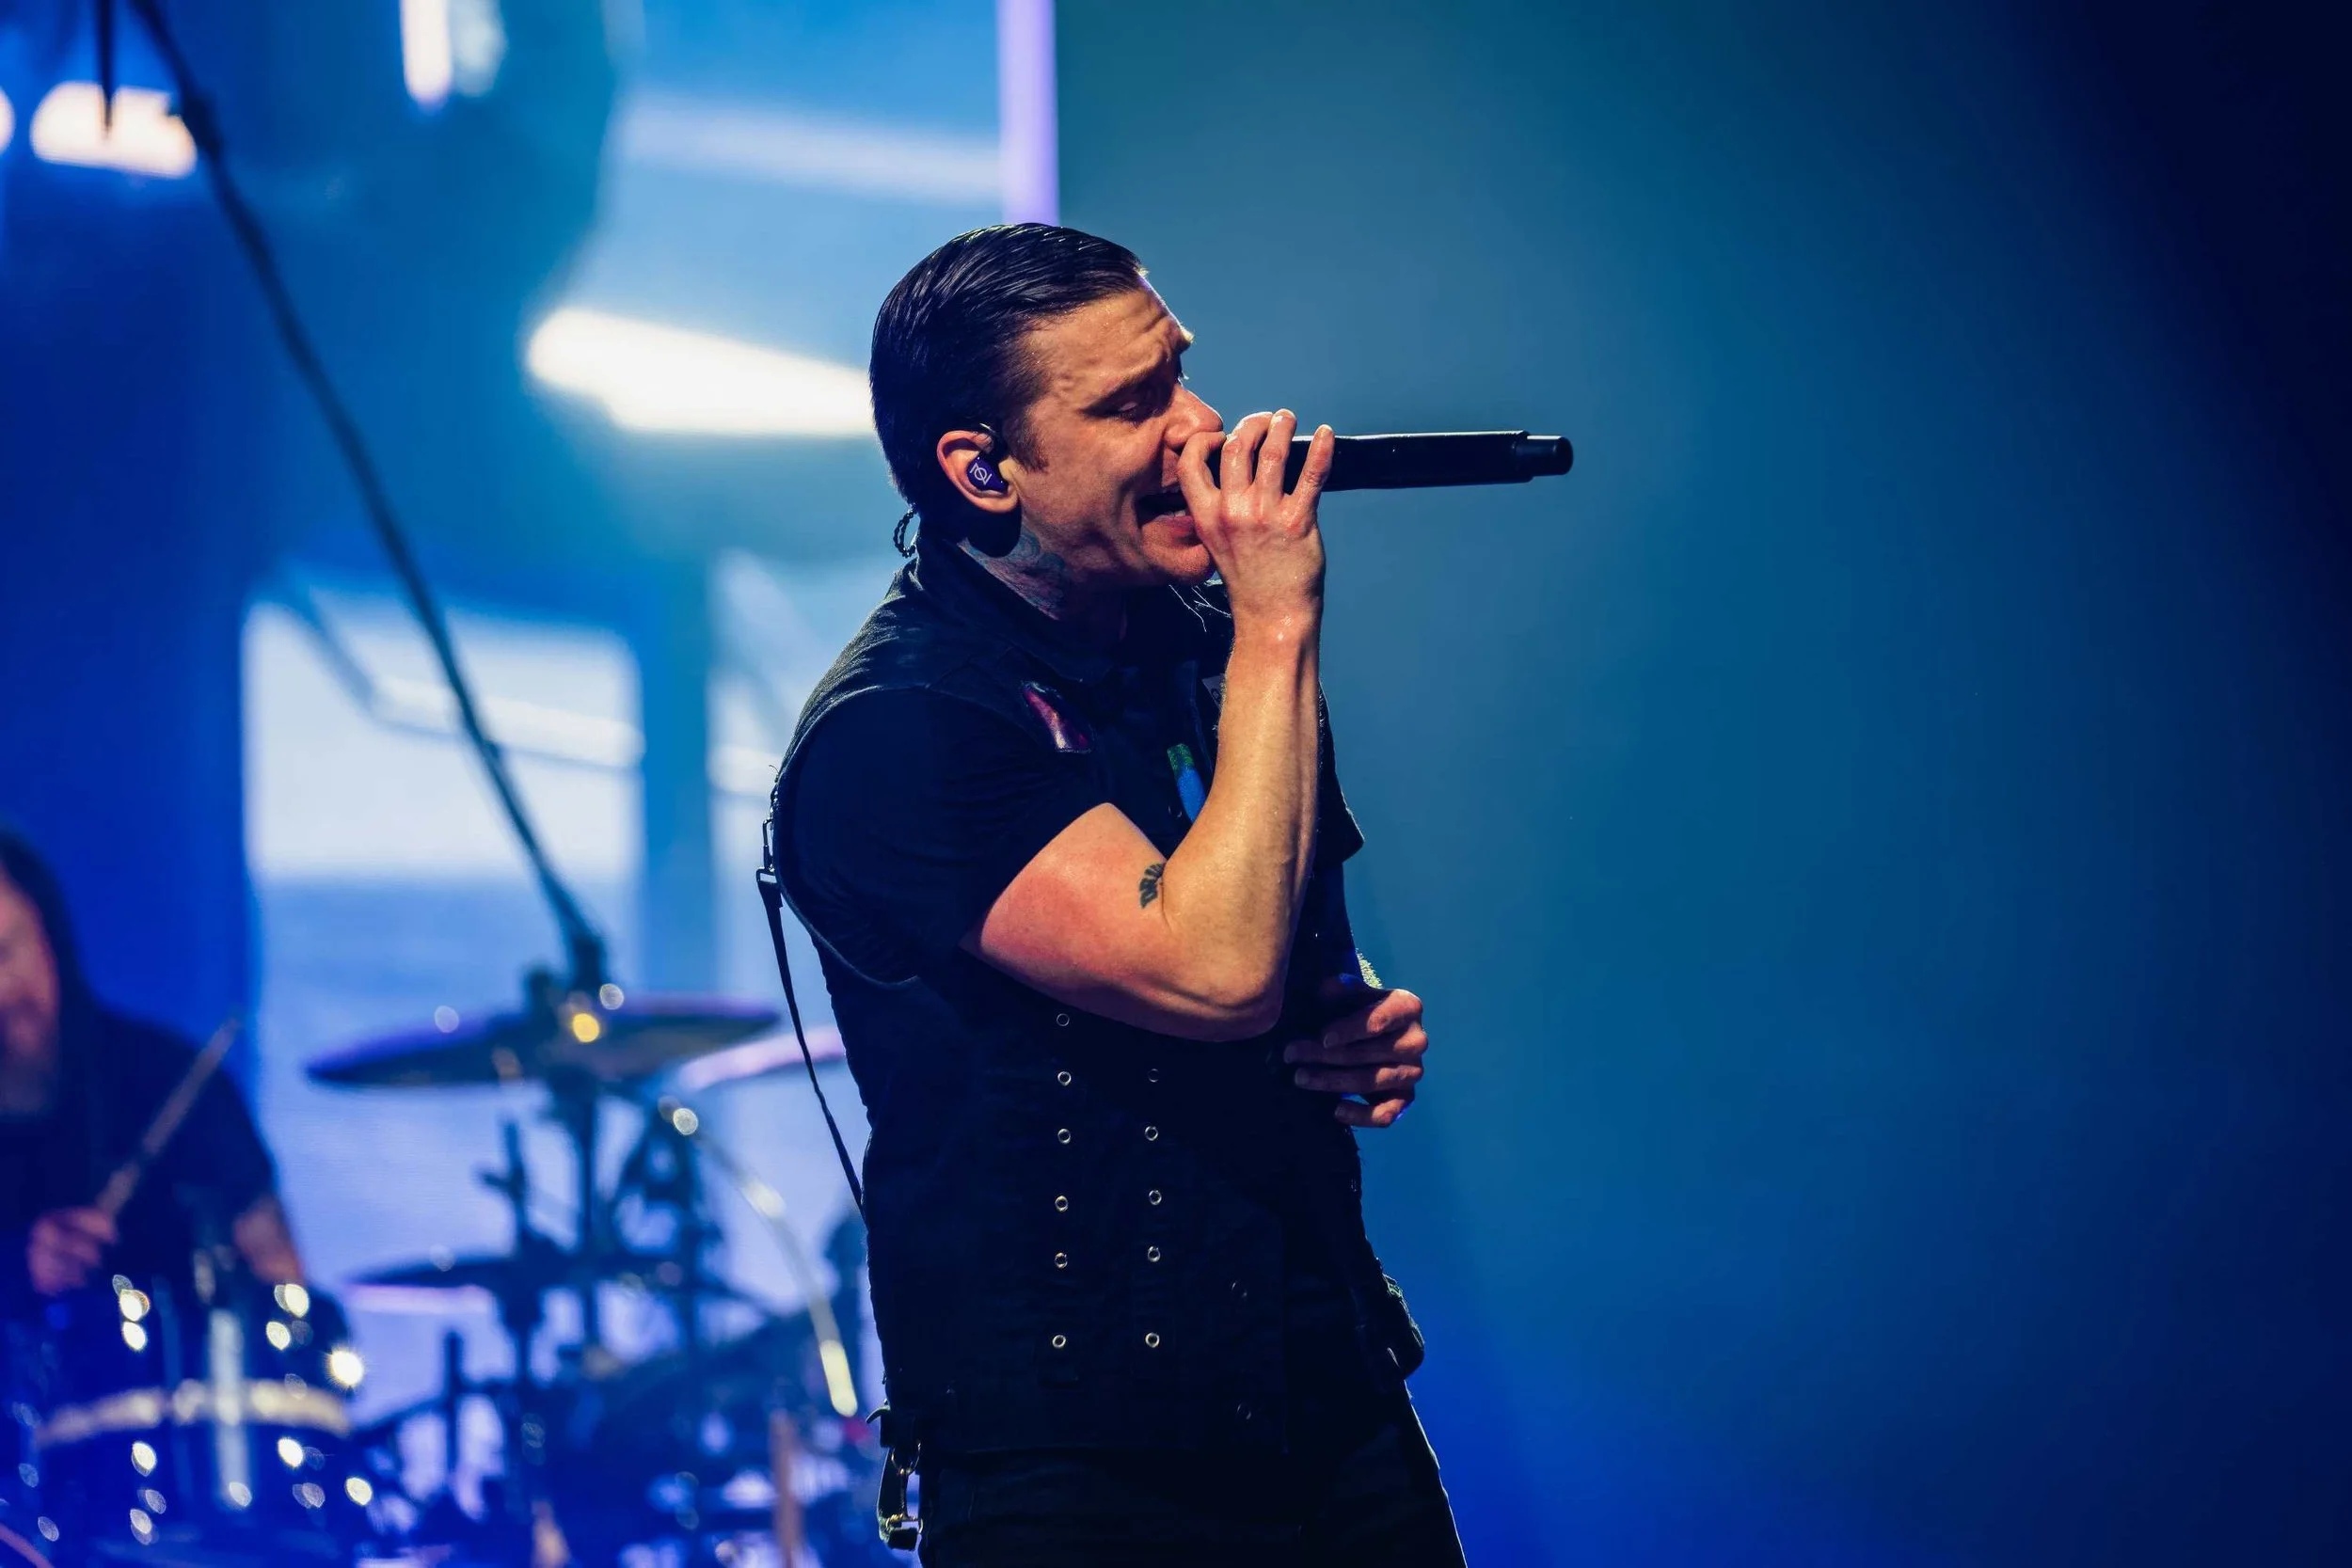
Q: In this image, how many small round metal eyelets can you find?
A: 11